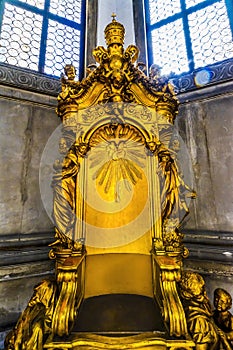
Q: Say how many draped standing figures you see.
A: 2